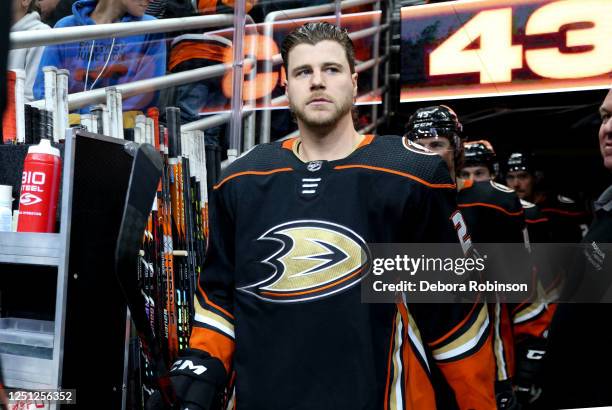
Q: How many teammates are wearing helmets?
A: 3